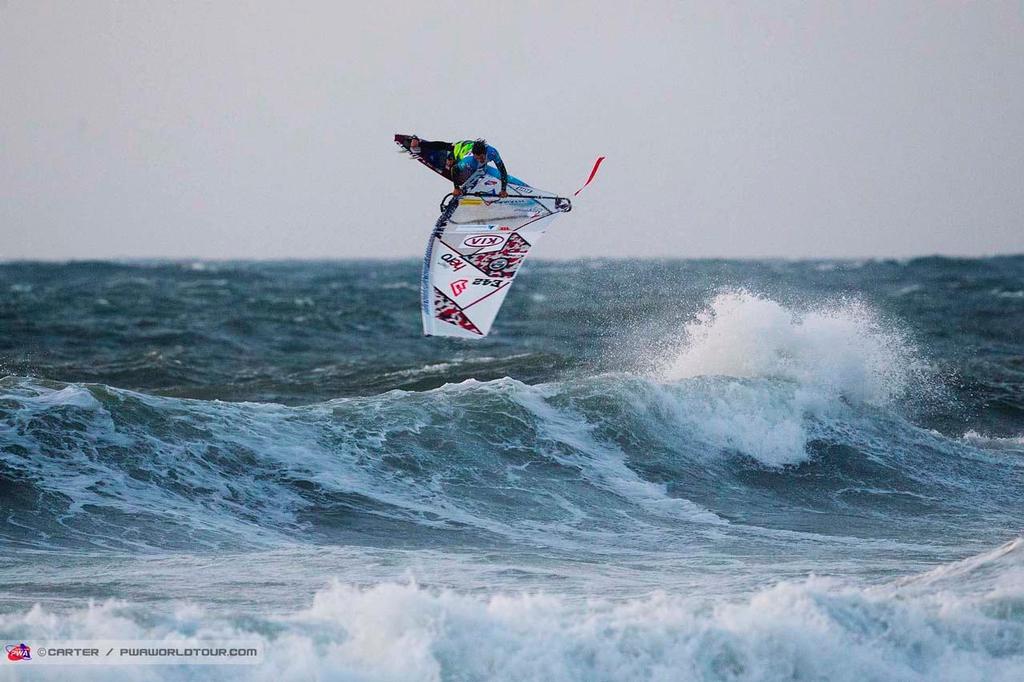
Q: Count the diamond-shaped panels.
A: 1